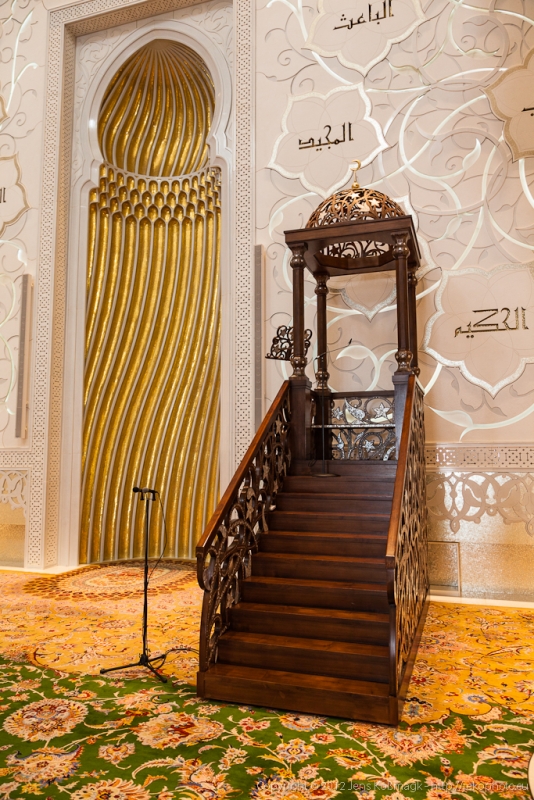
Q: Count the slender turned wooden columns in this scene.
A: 4